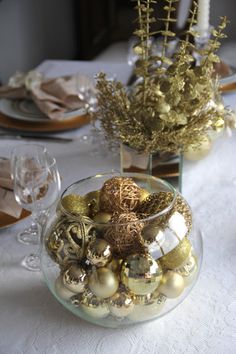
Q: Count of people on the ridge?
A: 0